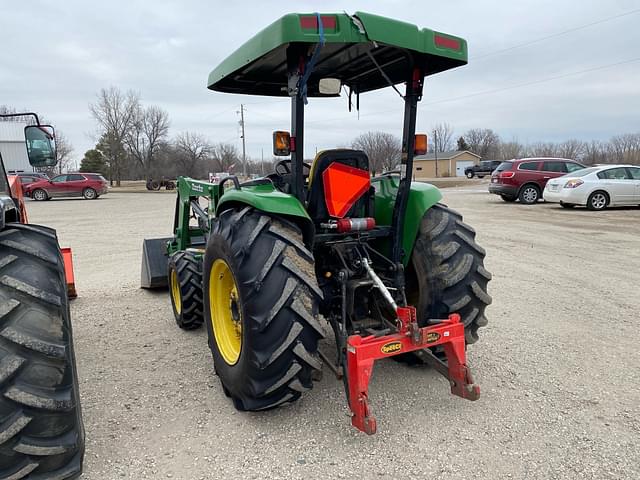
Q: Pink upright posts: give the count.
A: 0